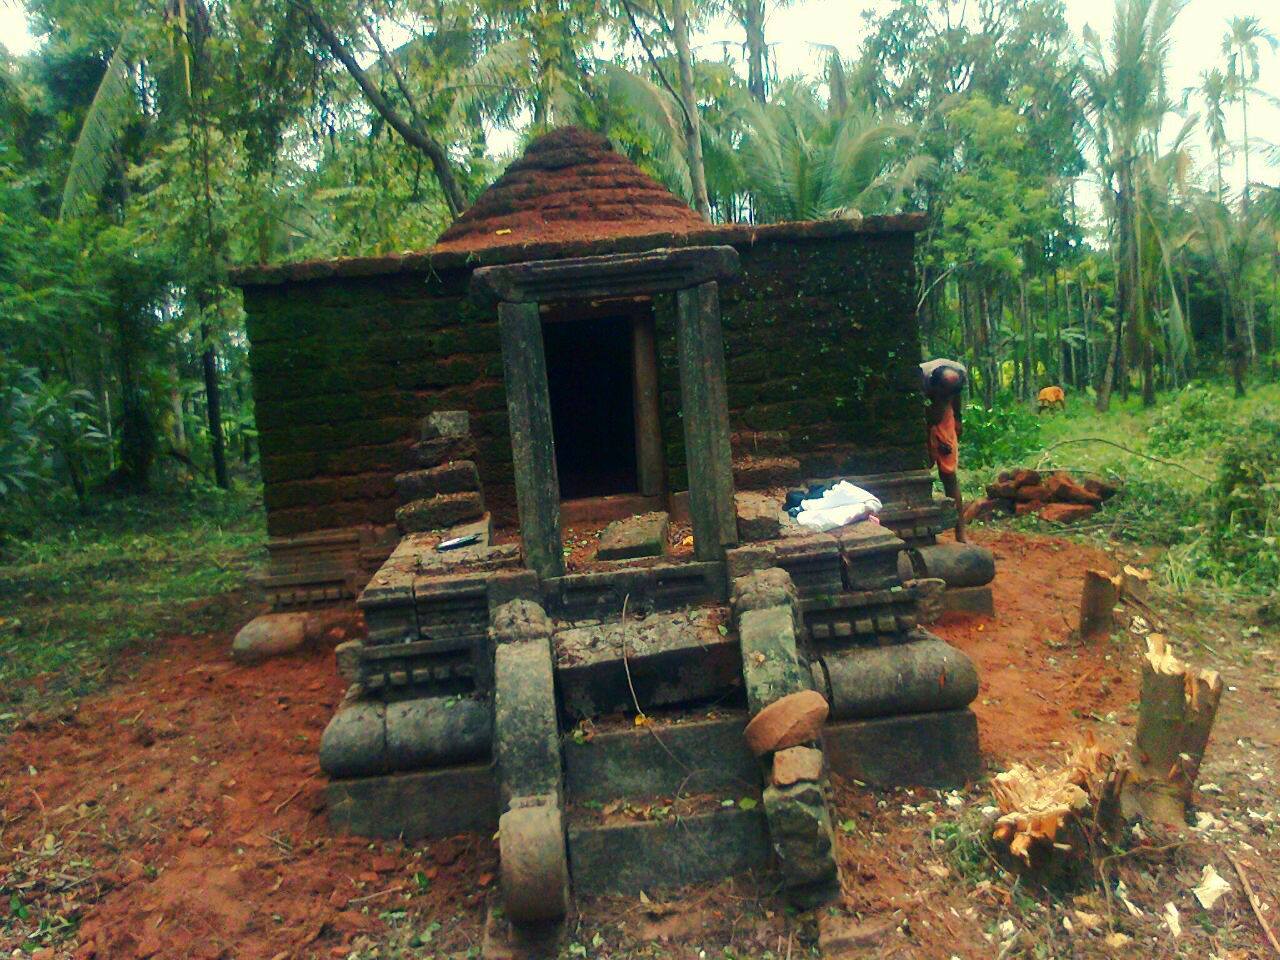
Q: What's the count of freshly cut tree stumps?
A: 3